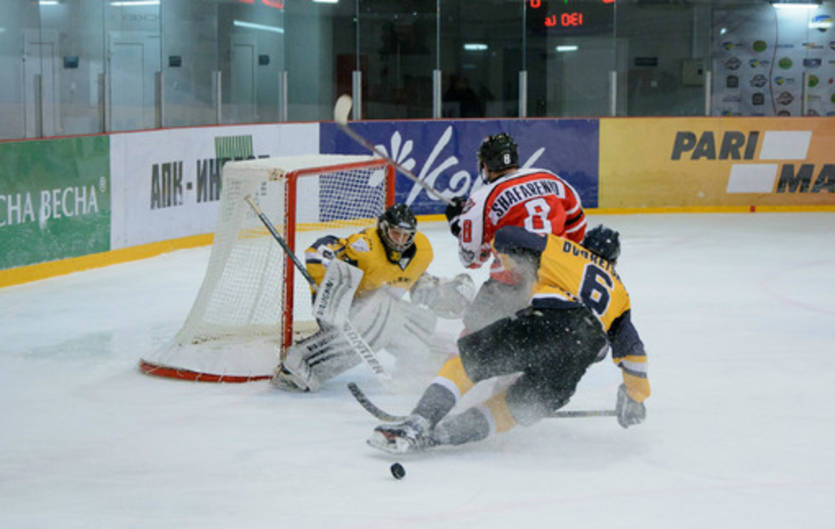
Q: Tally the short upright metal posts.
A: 11